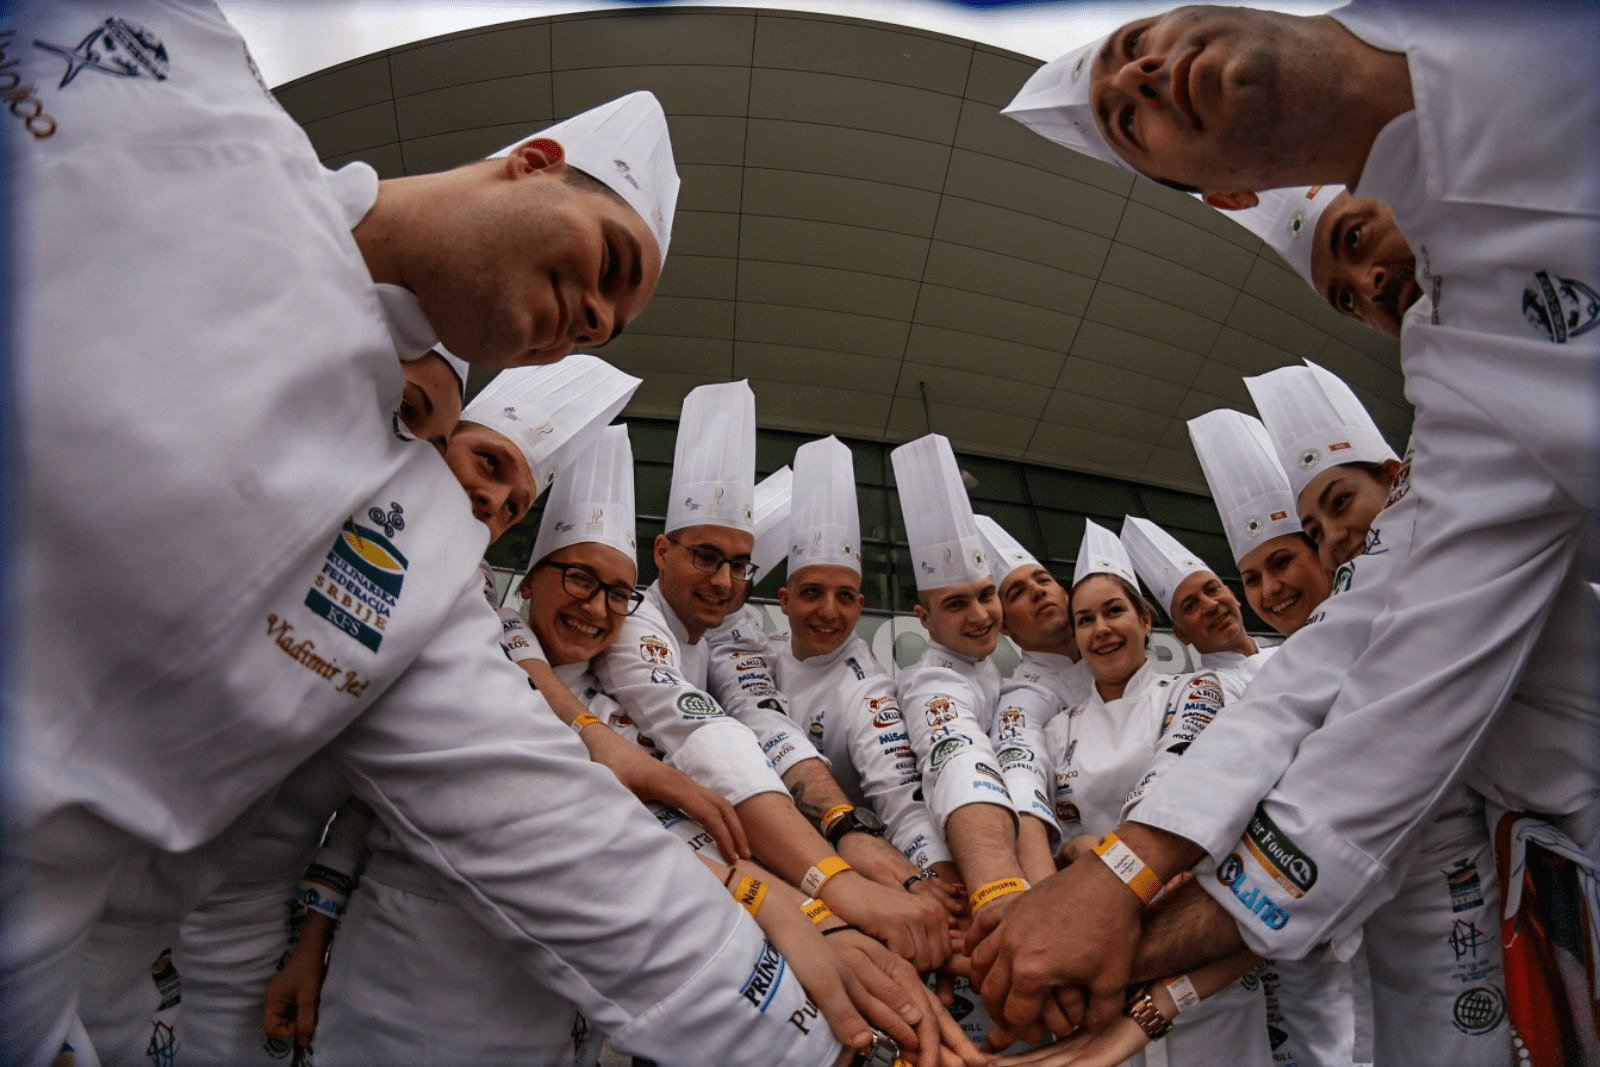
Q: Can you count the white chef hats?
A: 15